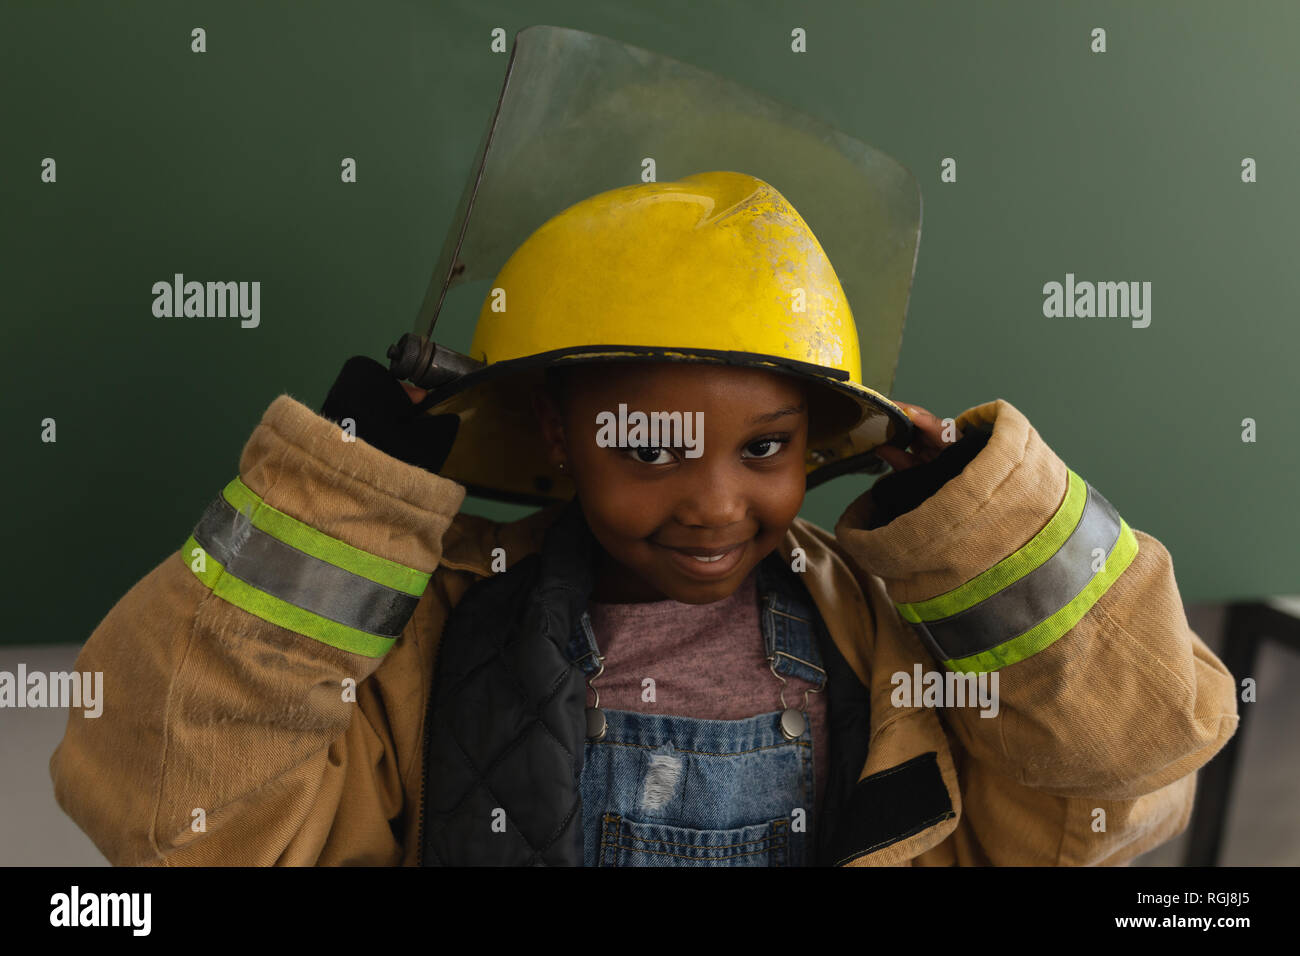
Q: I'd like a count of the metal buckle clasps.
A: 2